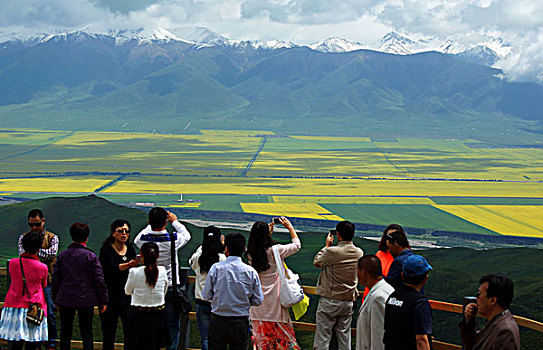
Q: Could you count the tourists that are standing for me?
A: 15